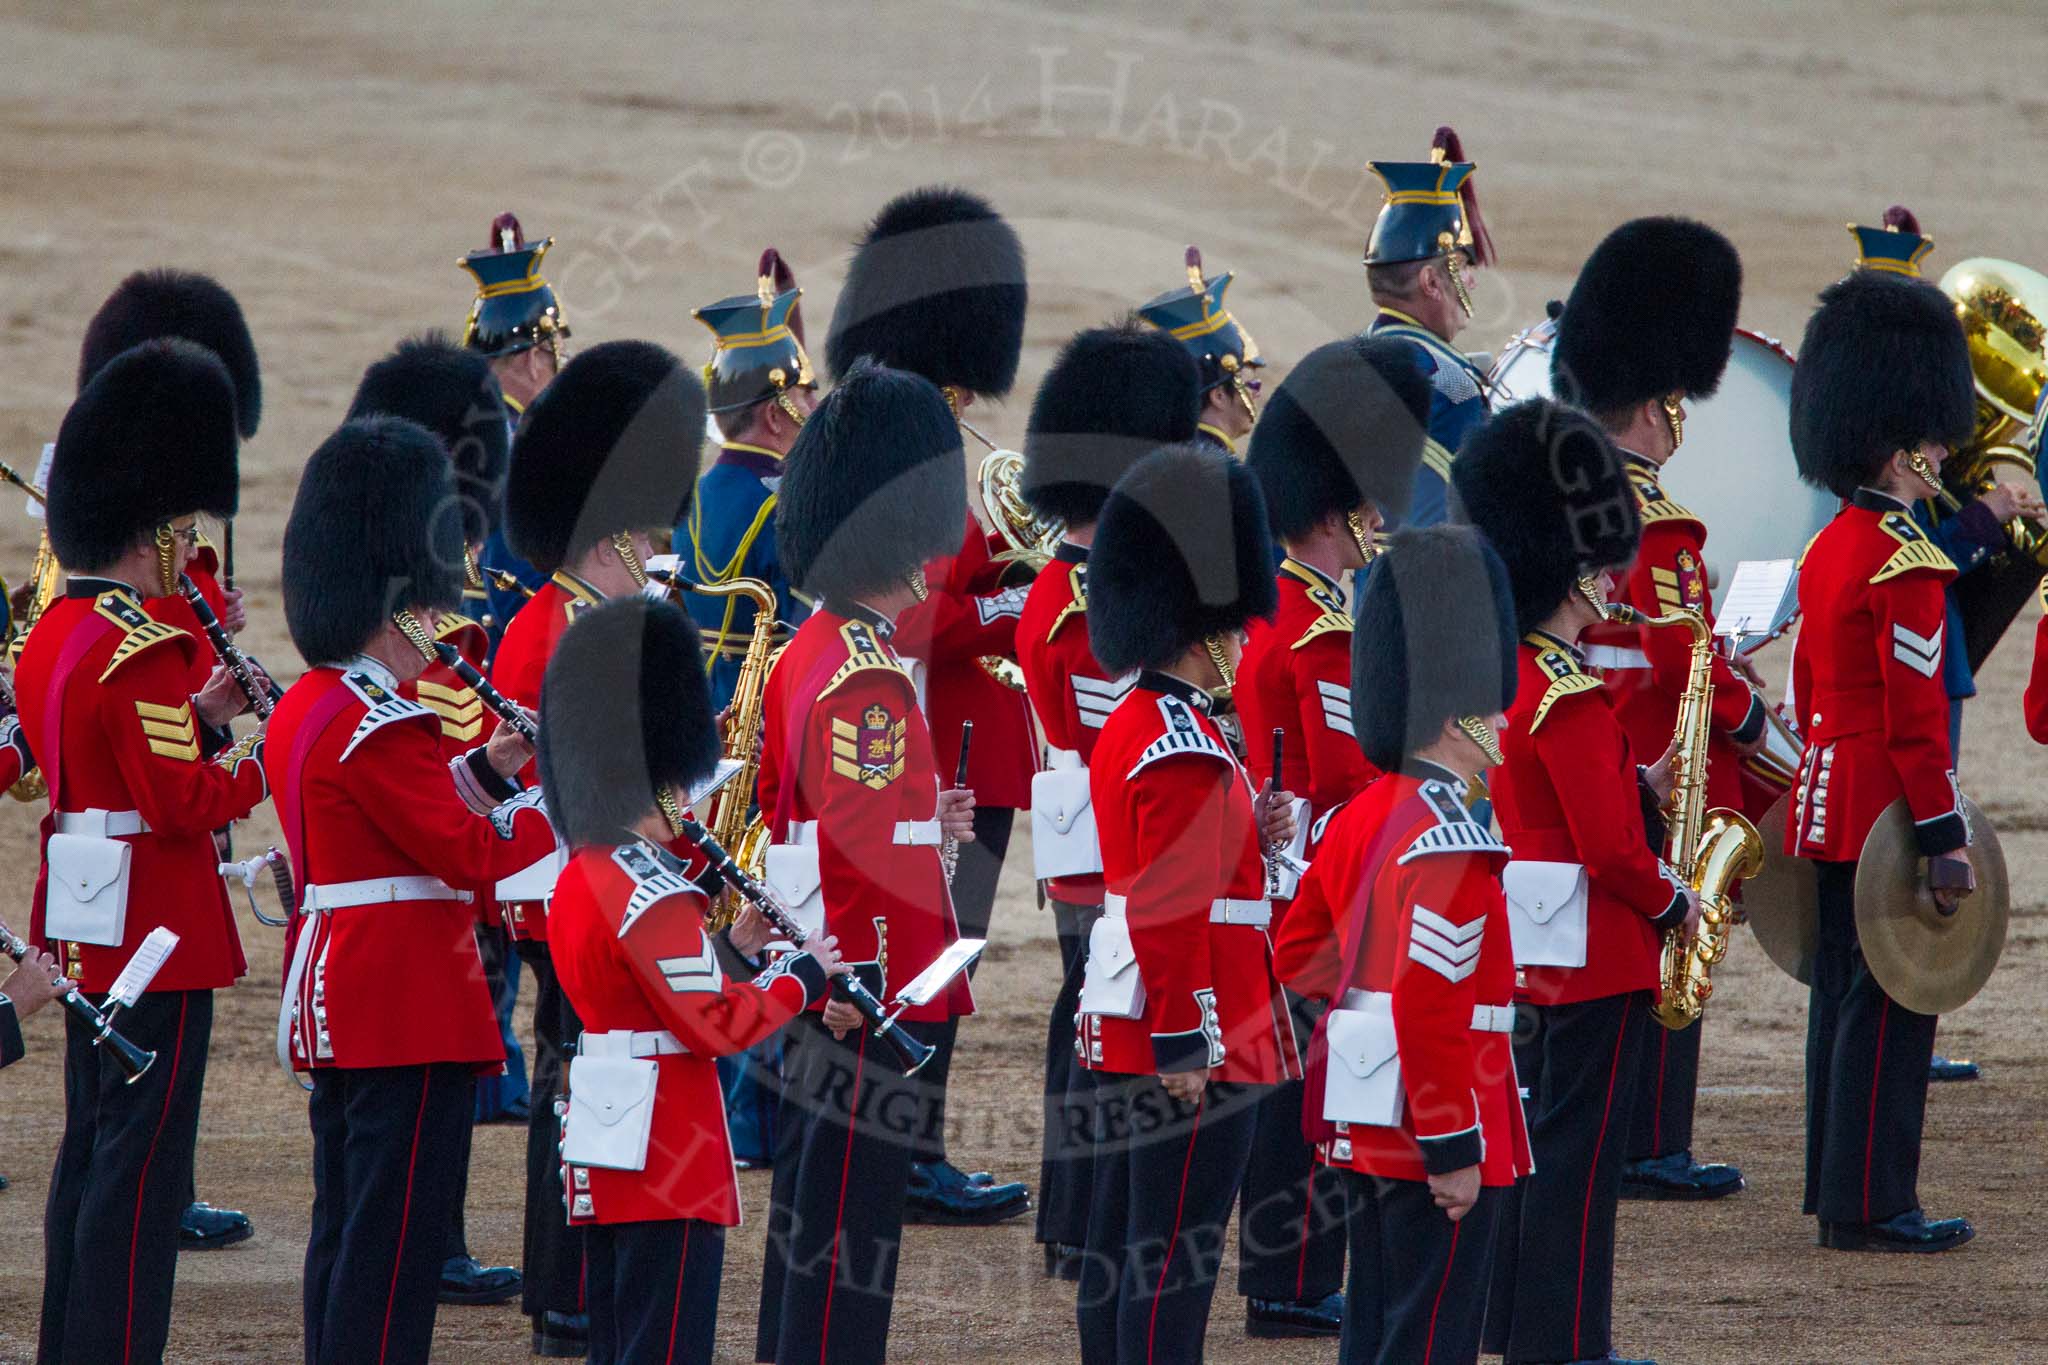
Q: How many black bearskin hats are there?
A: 15